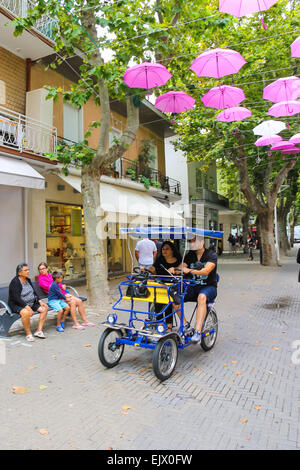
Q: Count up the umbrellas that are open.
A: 14